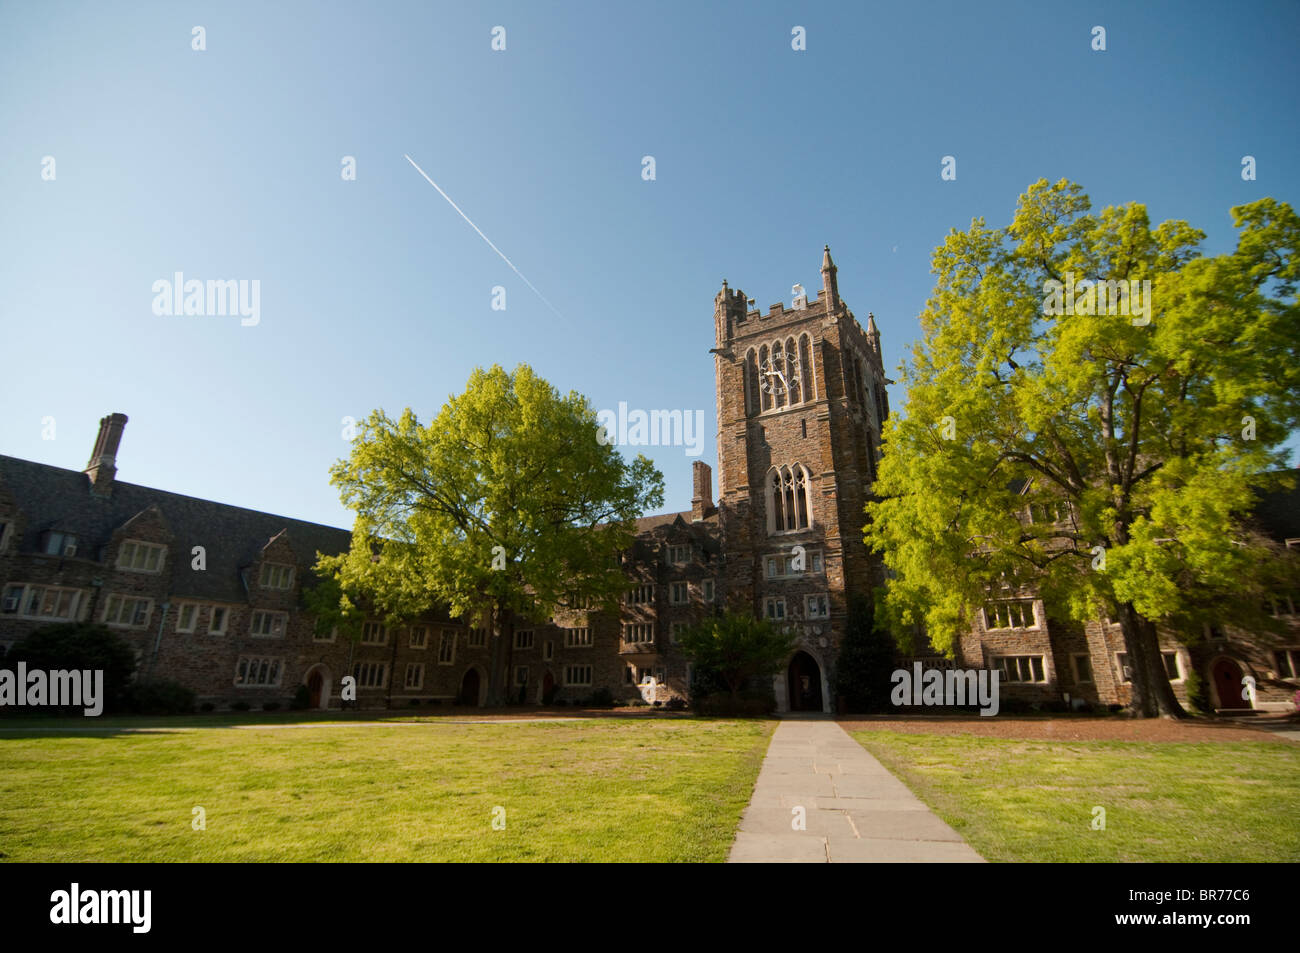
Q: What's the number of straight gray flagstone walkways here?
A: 1